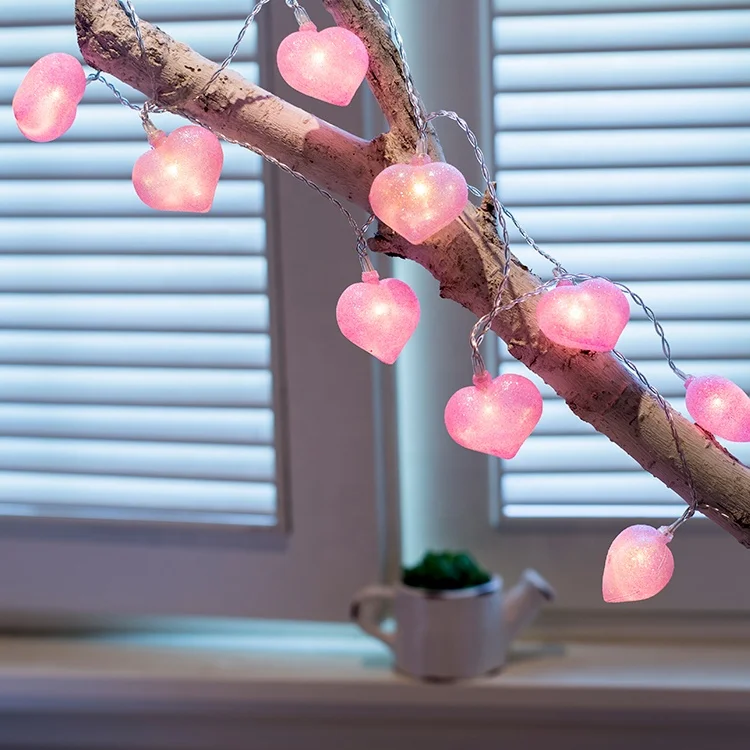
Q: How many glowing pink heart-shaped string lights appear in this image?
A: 9